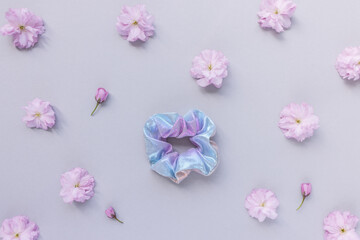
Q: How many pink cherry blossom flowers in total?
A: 11